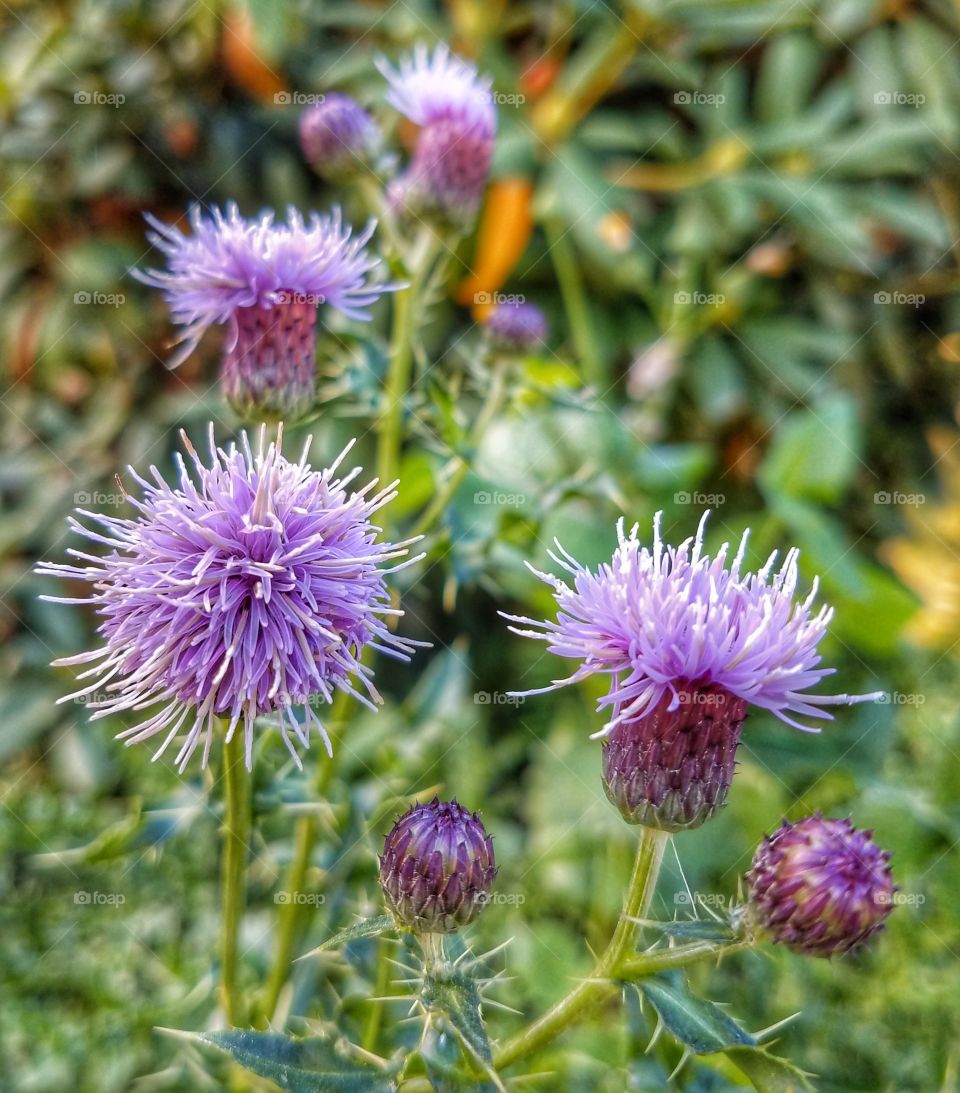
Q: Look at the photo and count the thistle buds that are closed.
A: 4